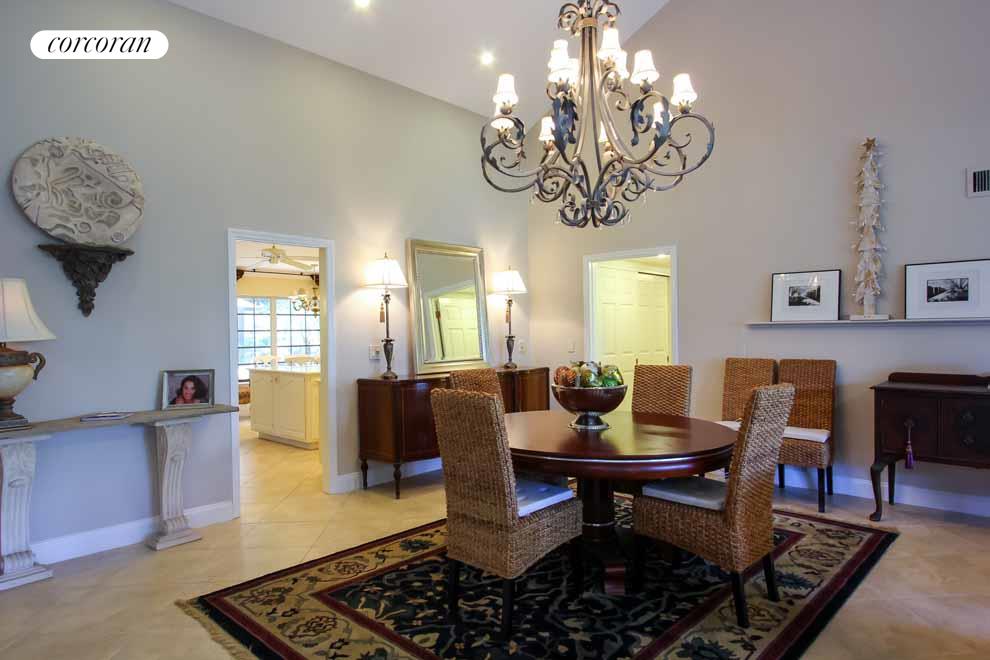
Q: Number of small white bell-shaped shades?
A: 12